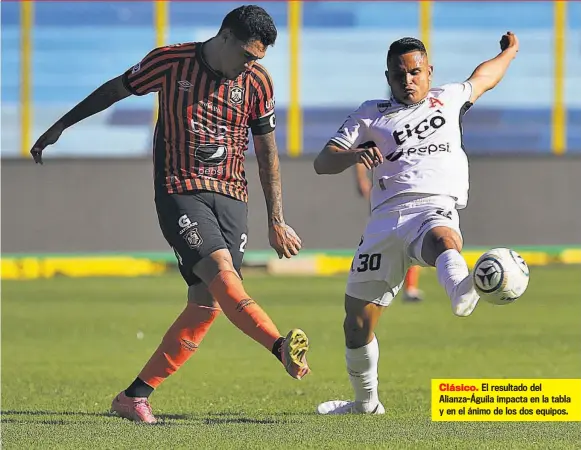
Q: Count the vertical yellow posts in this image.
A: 5